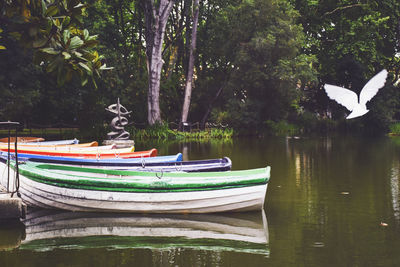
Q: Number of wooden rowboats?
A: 9